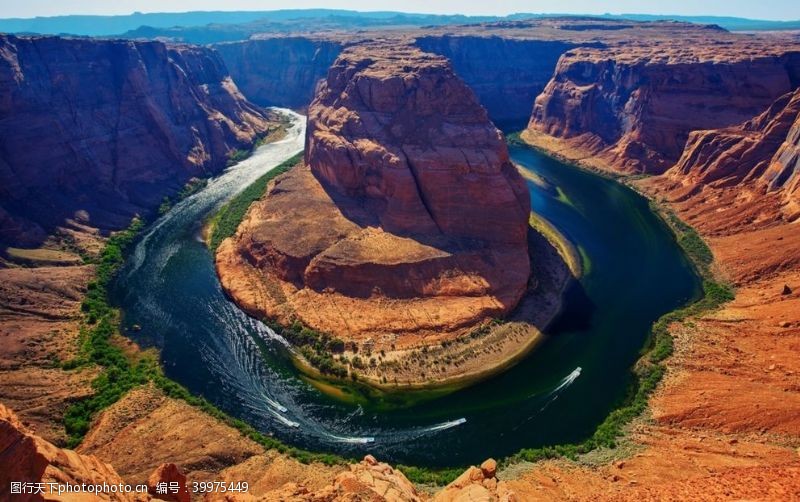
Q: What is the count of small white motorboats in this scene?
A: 5